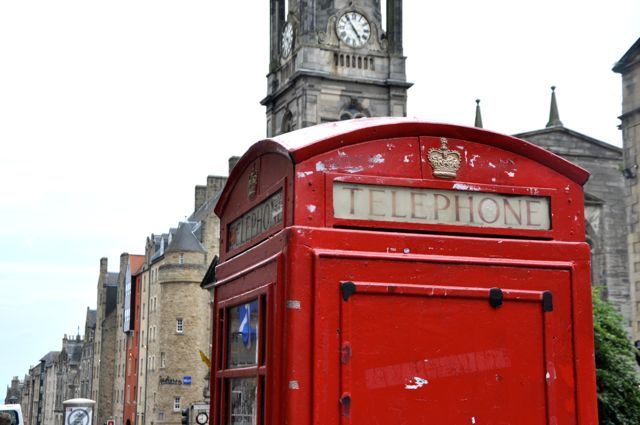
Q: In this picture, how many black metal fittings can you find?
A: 3